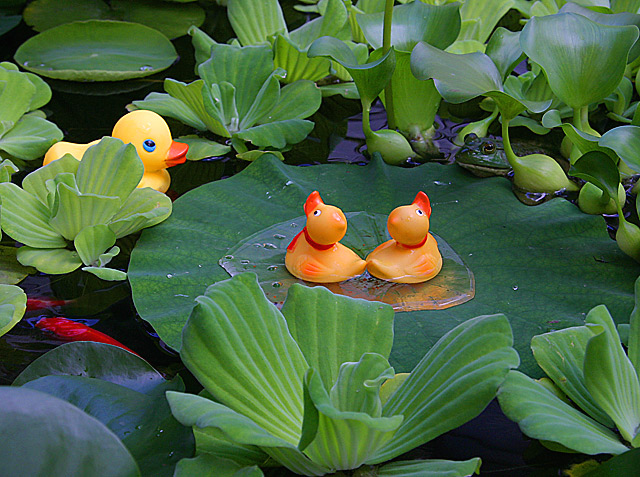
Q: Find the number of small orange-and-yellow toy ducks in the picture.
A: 2